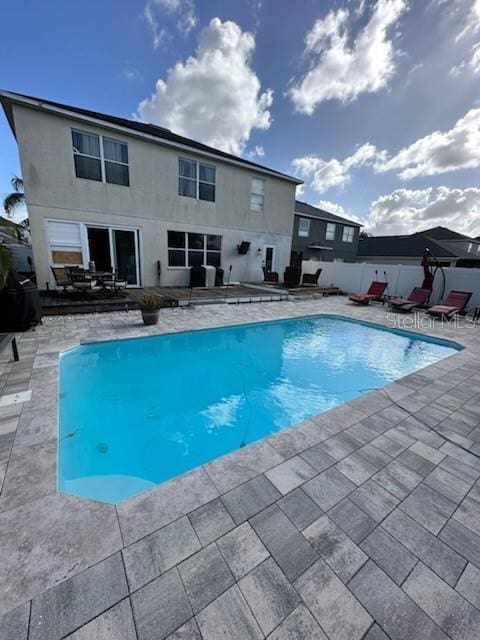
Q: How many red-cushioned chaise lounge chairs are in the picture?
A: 3